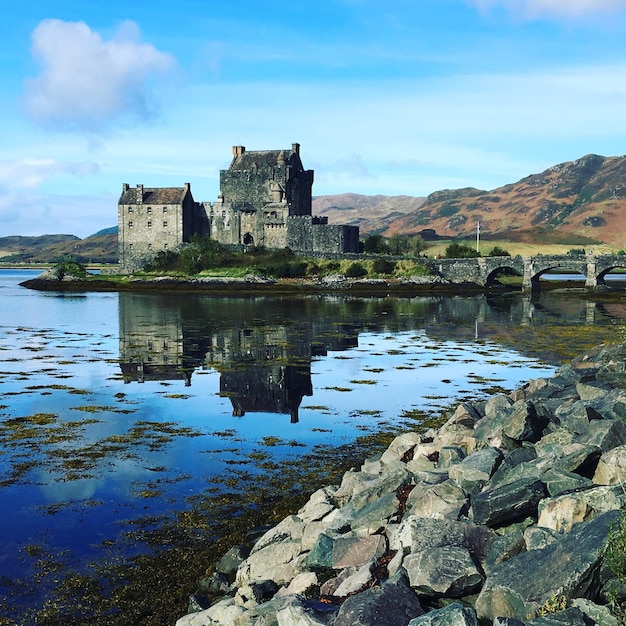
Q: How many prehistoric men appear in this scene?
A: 0